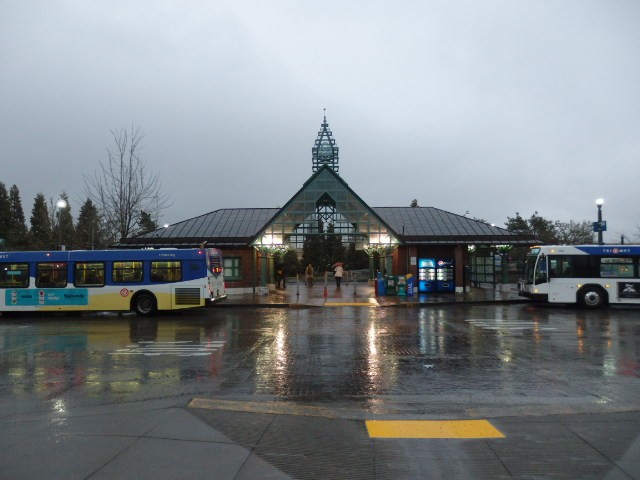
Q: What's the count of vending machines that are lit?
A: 2